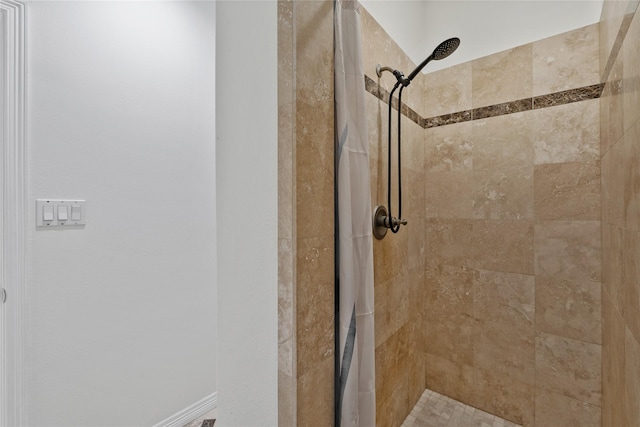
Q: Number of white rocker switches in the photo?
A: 3